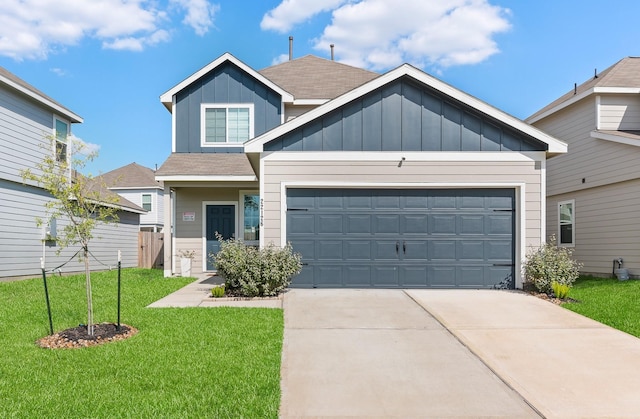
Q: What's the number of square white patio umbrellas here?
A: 0